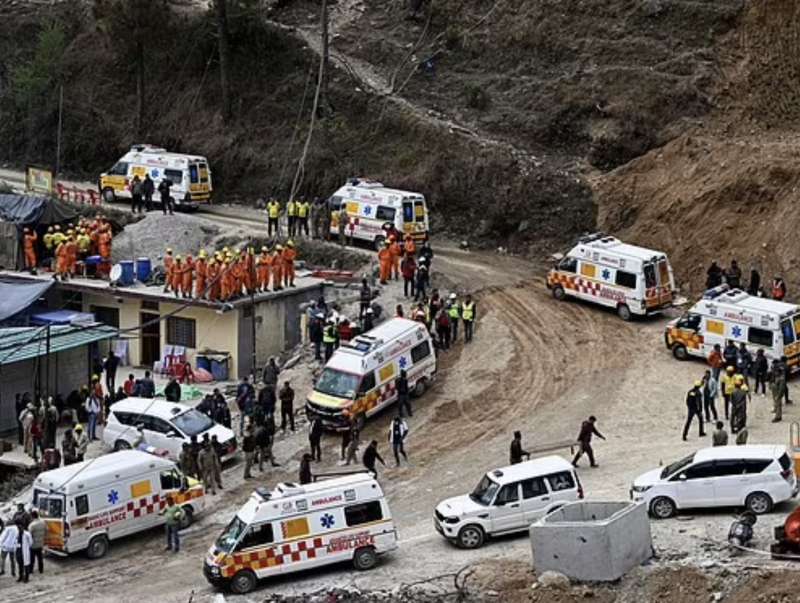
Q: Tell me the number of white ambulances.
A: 7